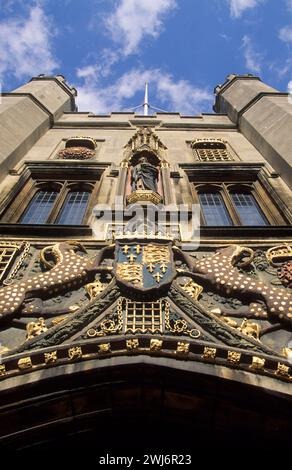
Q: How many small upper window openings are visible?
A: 2